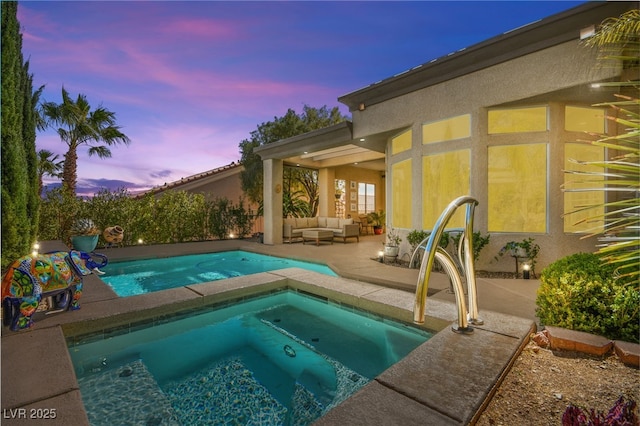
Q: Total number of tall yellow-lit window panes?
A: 4